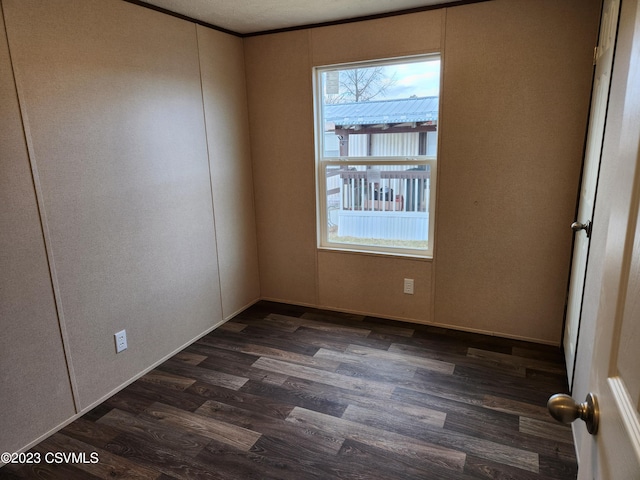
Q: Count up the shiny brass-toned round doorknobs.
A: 2